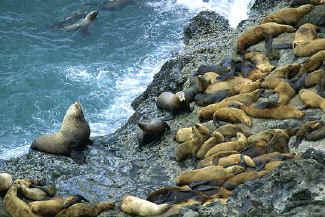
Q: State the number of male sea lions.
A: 1